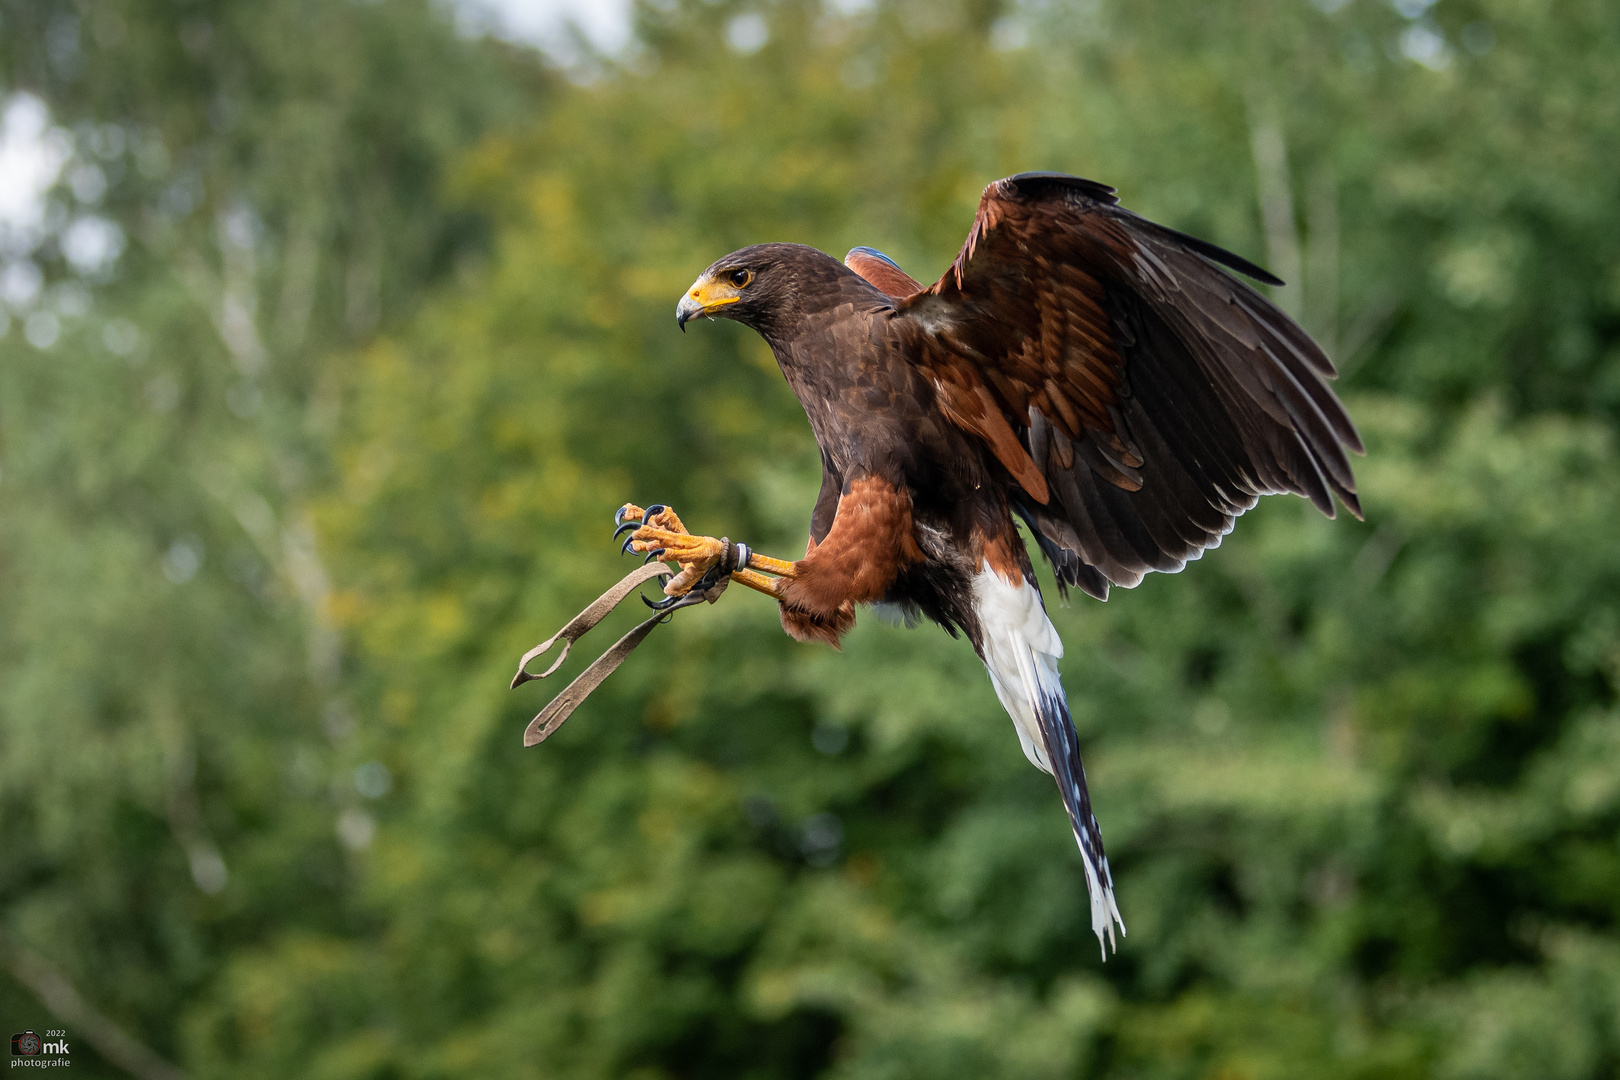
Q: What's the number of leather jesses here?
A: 2